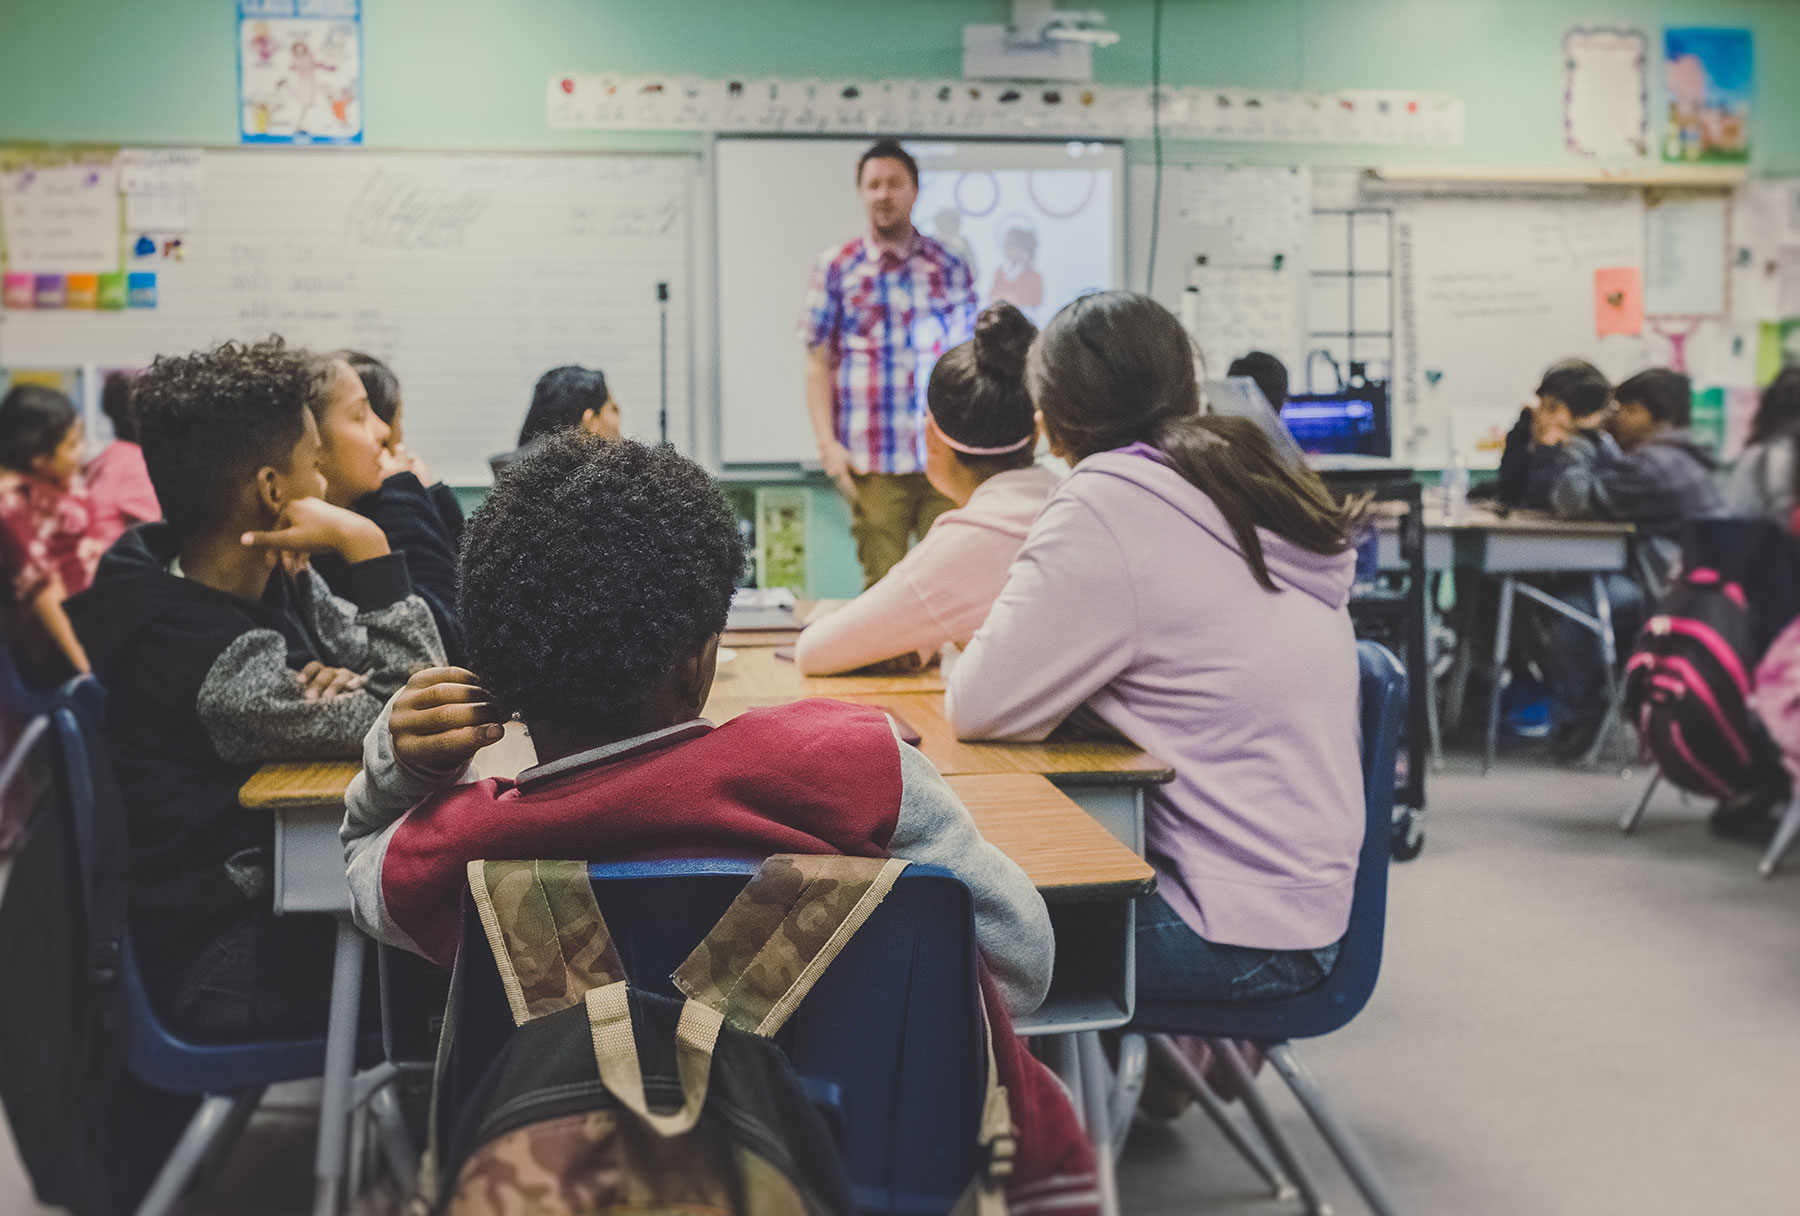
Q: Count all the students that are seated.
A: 13